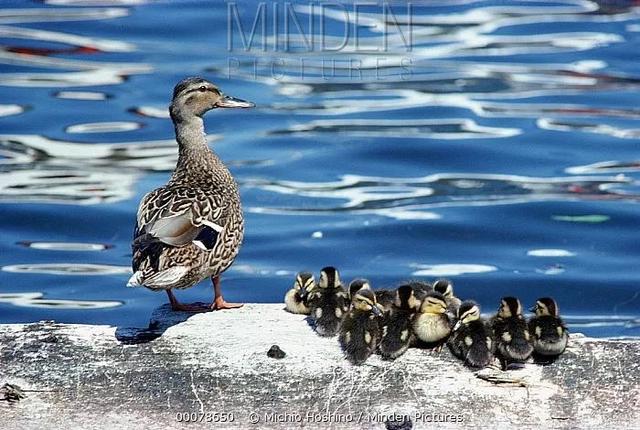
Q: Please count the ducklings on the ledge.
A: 10